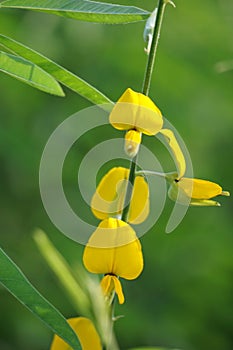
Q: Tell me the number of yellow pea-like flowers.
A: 5